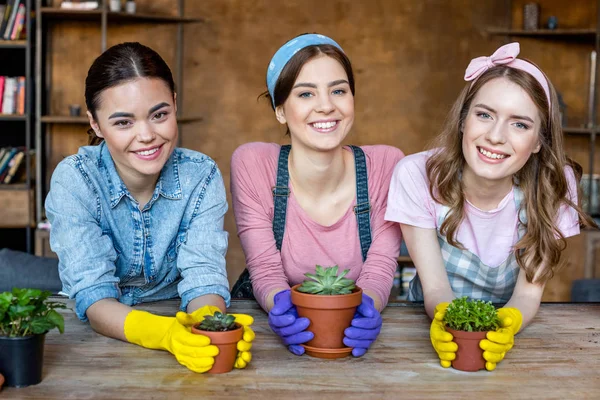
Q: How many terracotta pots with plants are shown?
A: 3